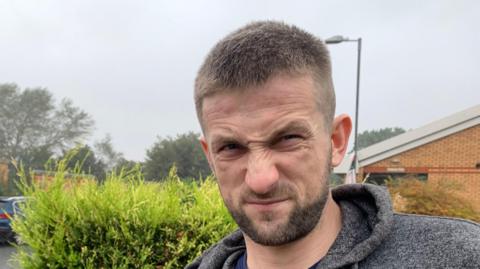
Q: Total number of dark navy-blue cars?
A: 1